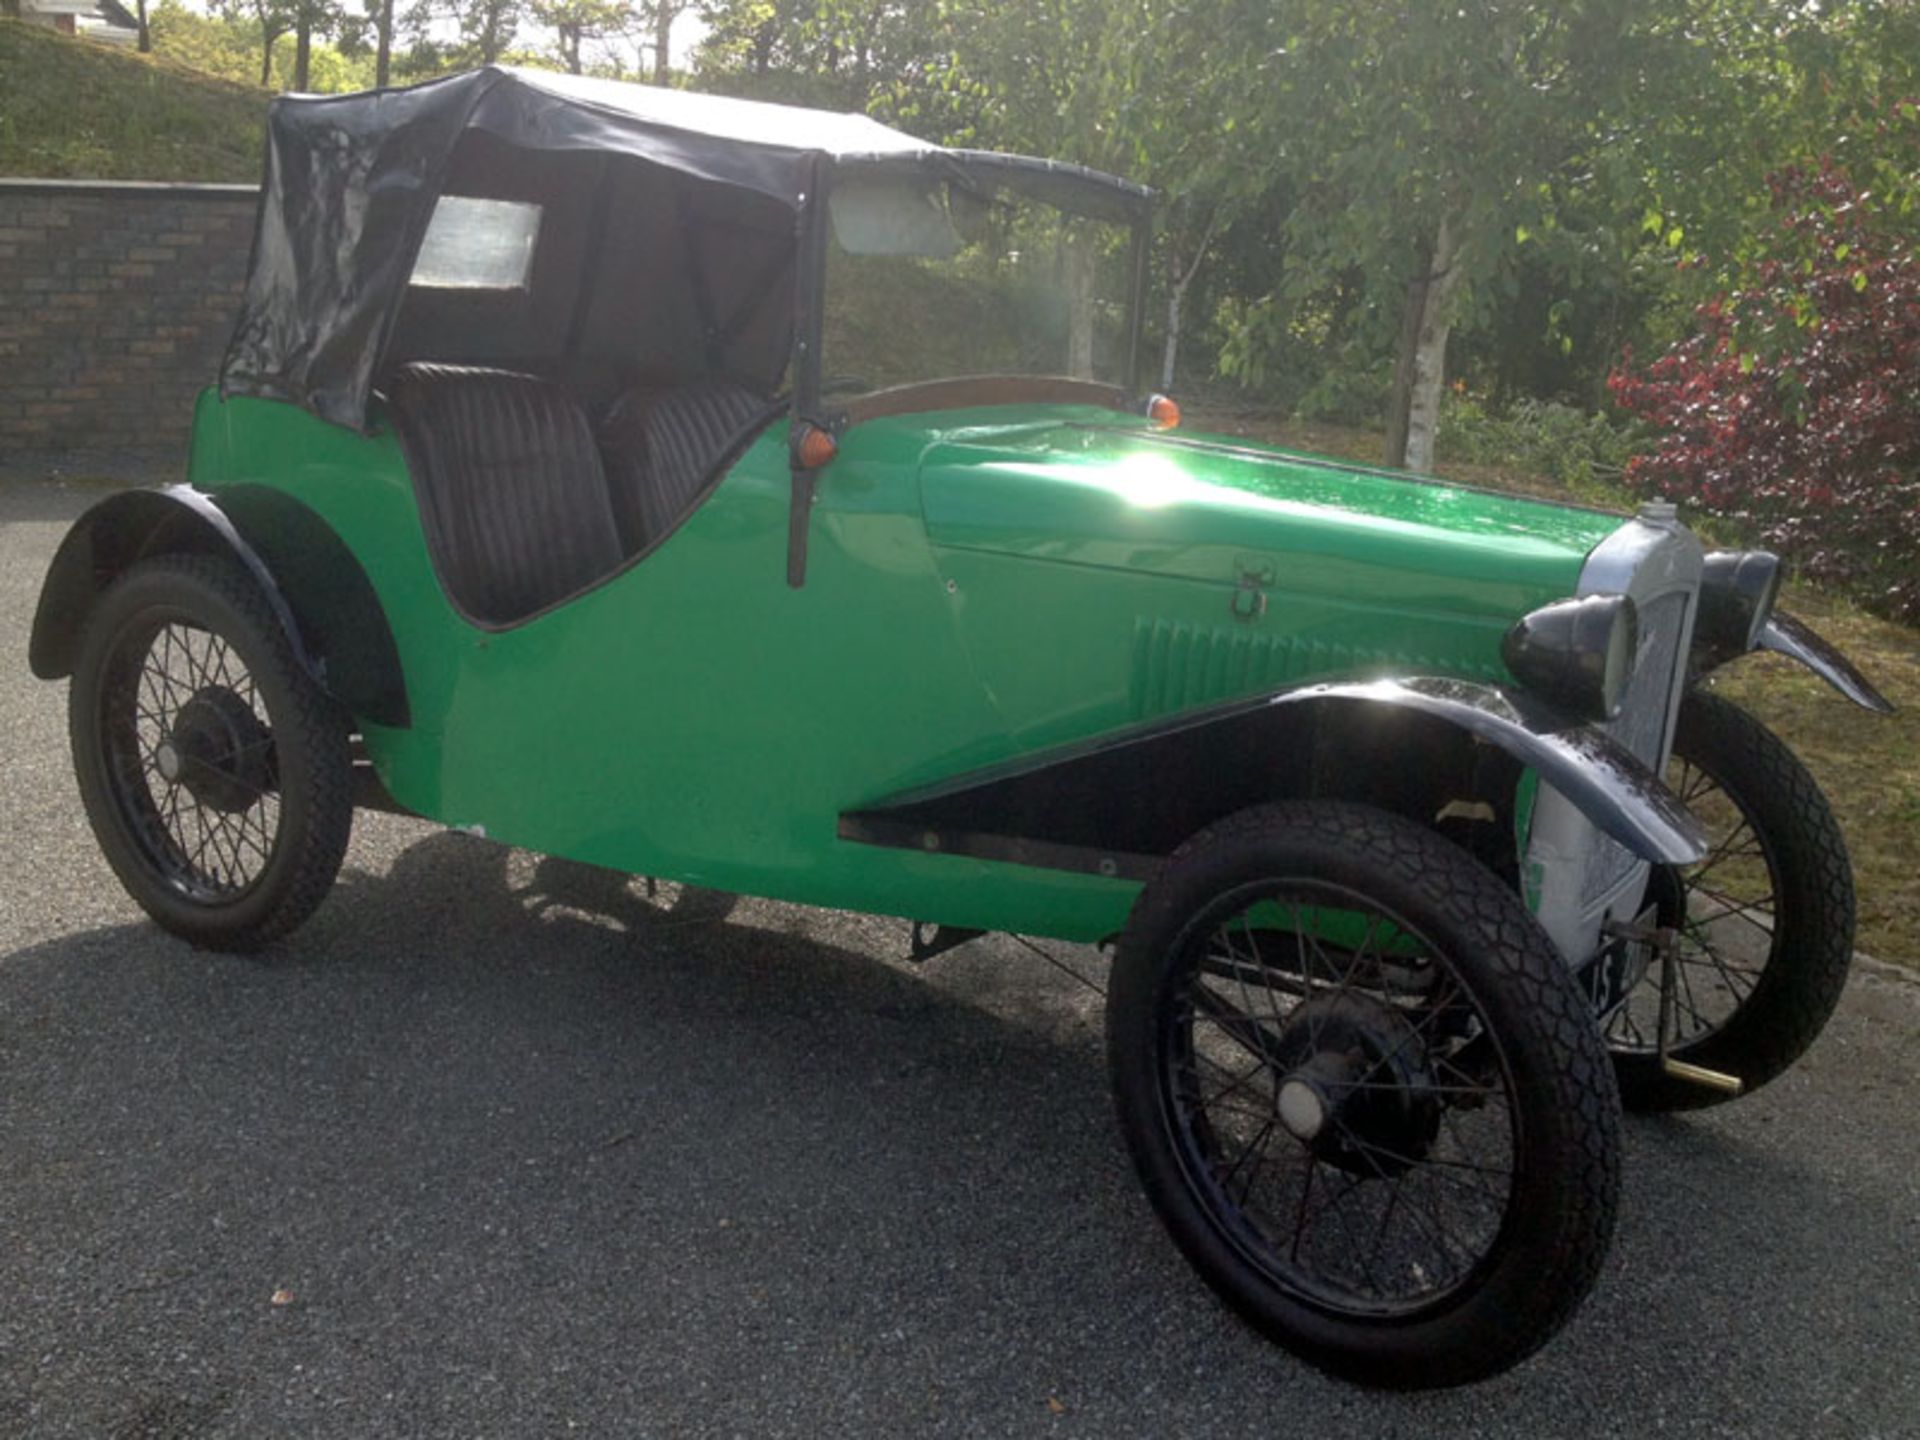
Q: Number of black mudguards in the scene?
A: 3